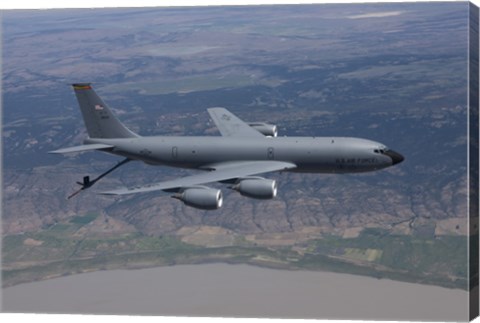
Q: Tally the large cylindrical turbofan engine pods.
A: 3